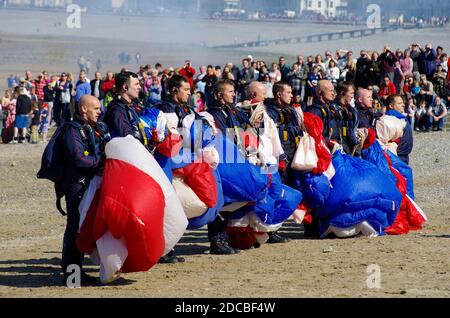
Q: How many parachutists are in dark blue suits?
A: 10